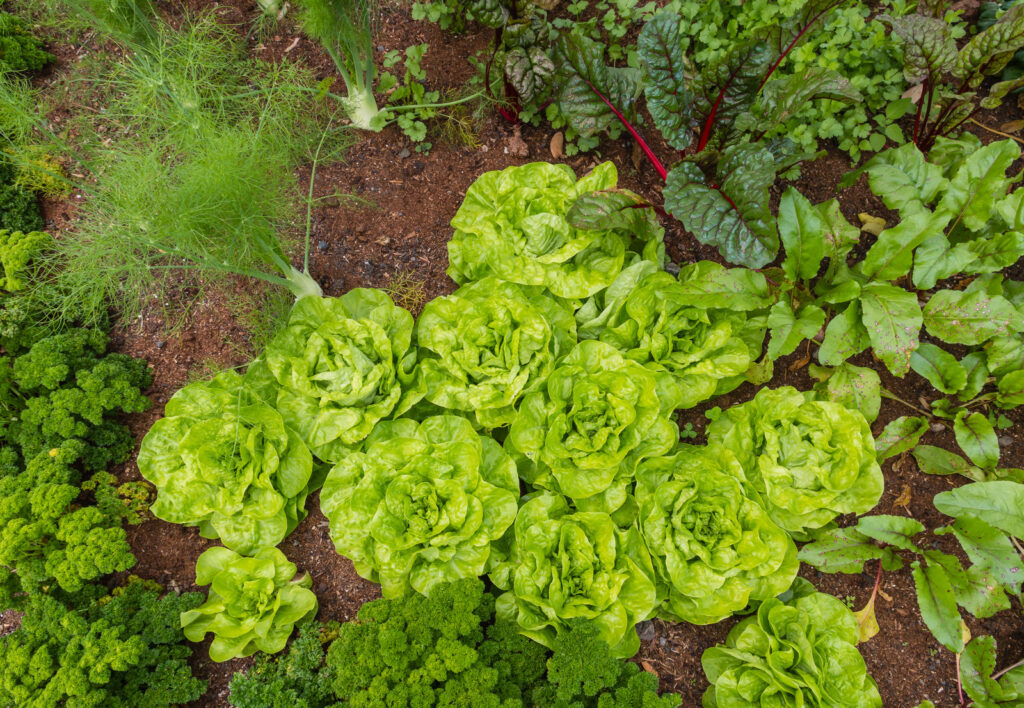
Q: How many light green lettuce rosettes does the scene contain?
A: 12